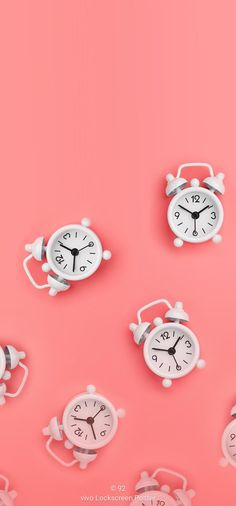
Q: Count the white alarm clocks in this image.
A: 8